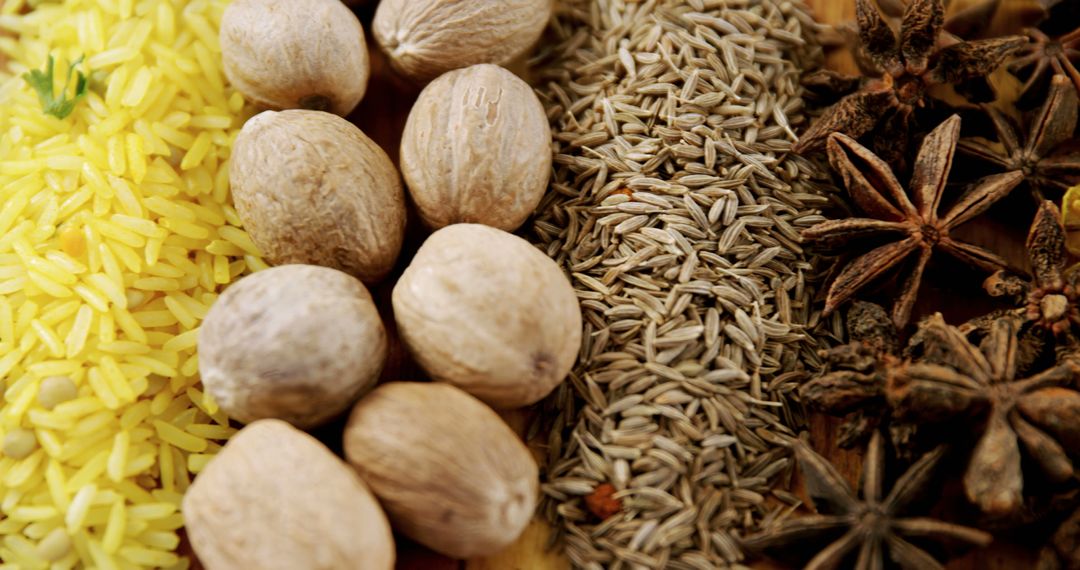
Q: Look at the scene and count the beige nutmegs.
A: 8